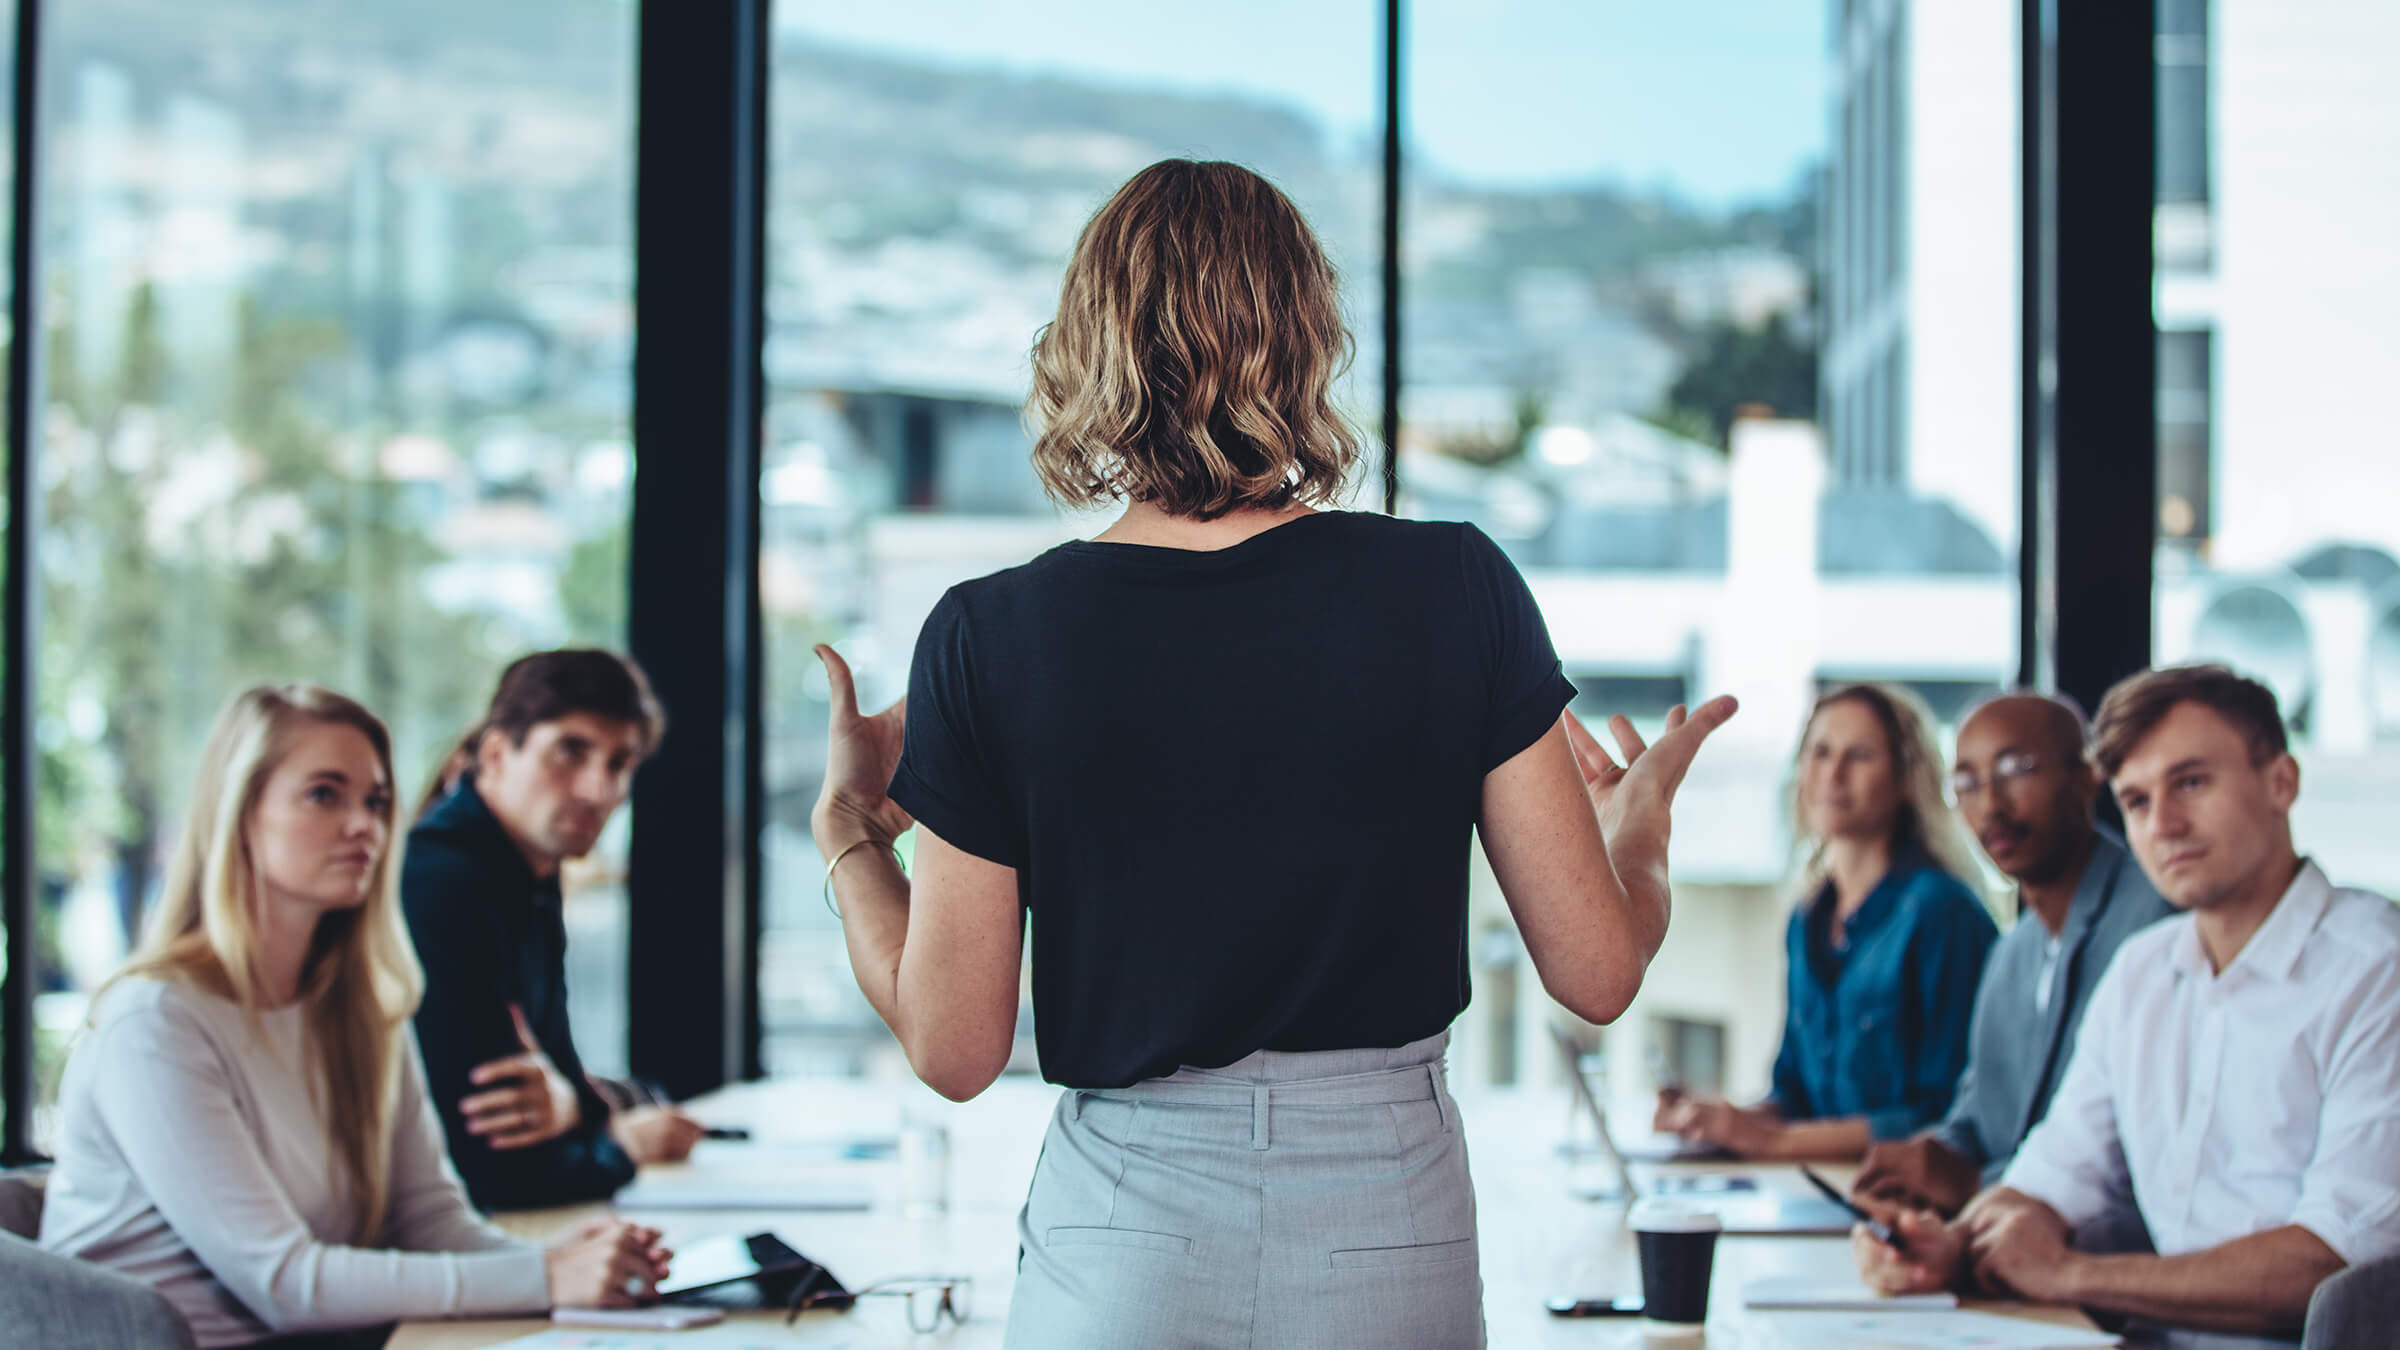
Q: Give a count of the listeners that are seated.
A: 5